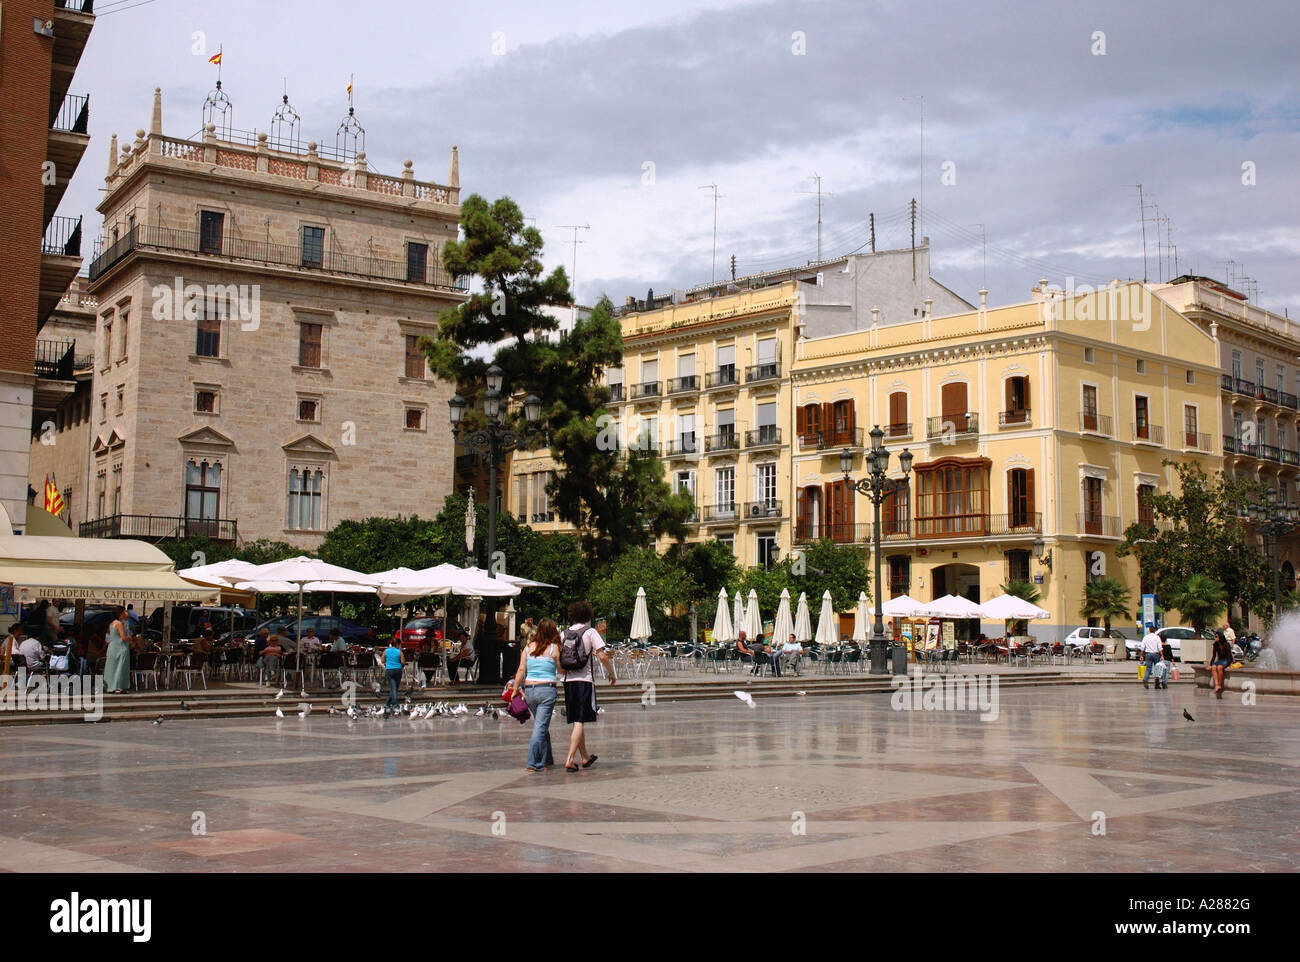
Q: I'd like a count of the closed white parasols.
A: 8